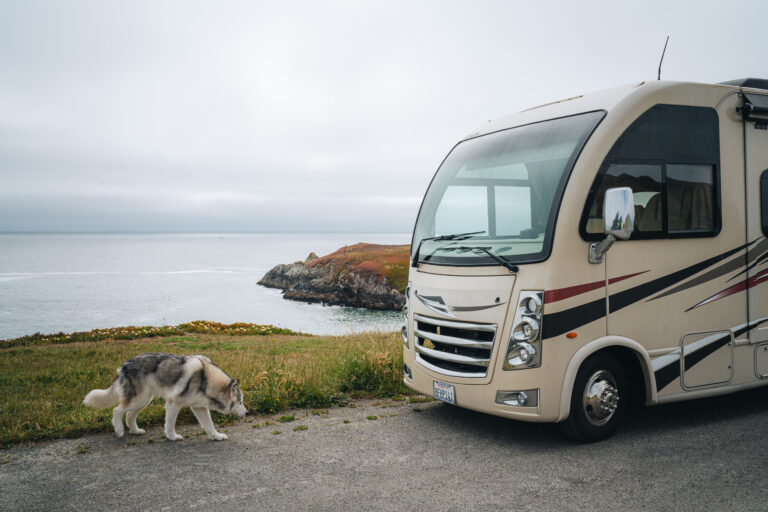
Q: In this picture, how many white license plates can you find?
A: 1